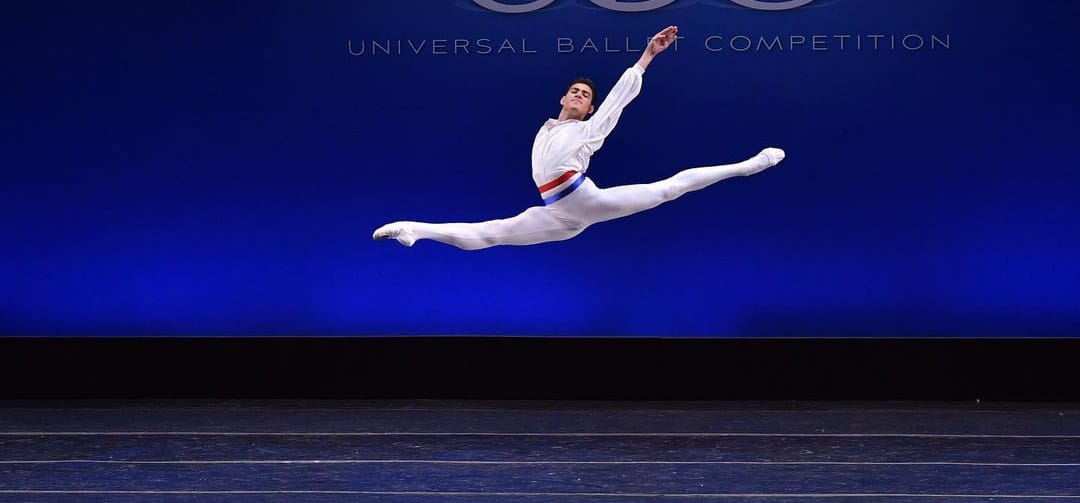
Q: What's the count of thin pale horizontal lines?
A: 3